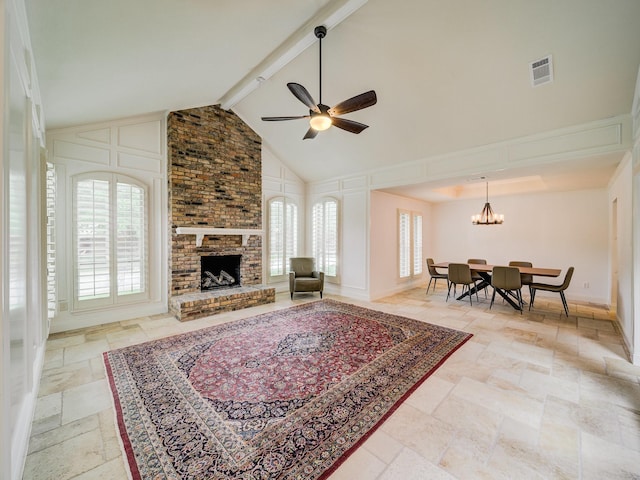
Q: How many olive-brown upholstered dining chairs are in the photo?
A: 6